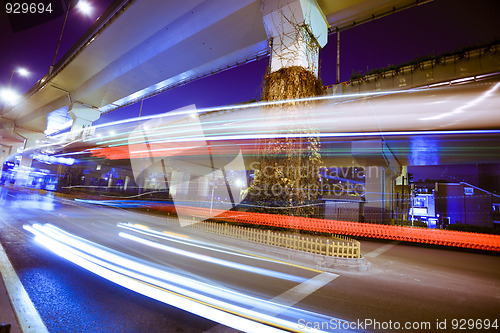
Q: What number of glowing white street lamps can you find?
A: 3